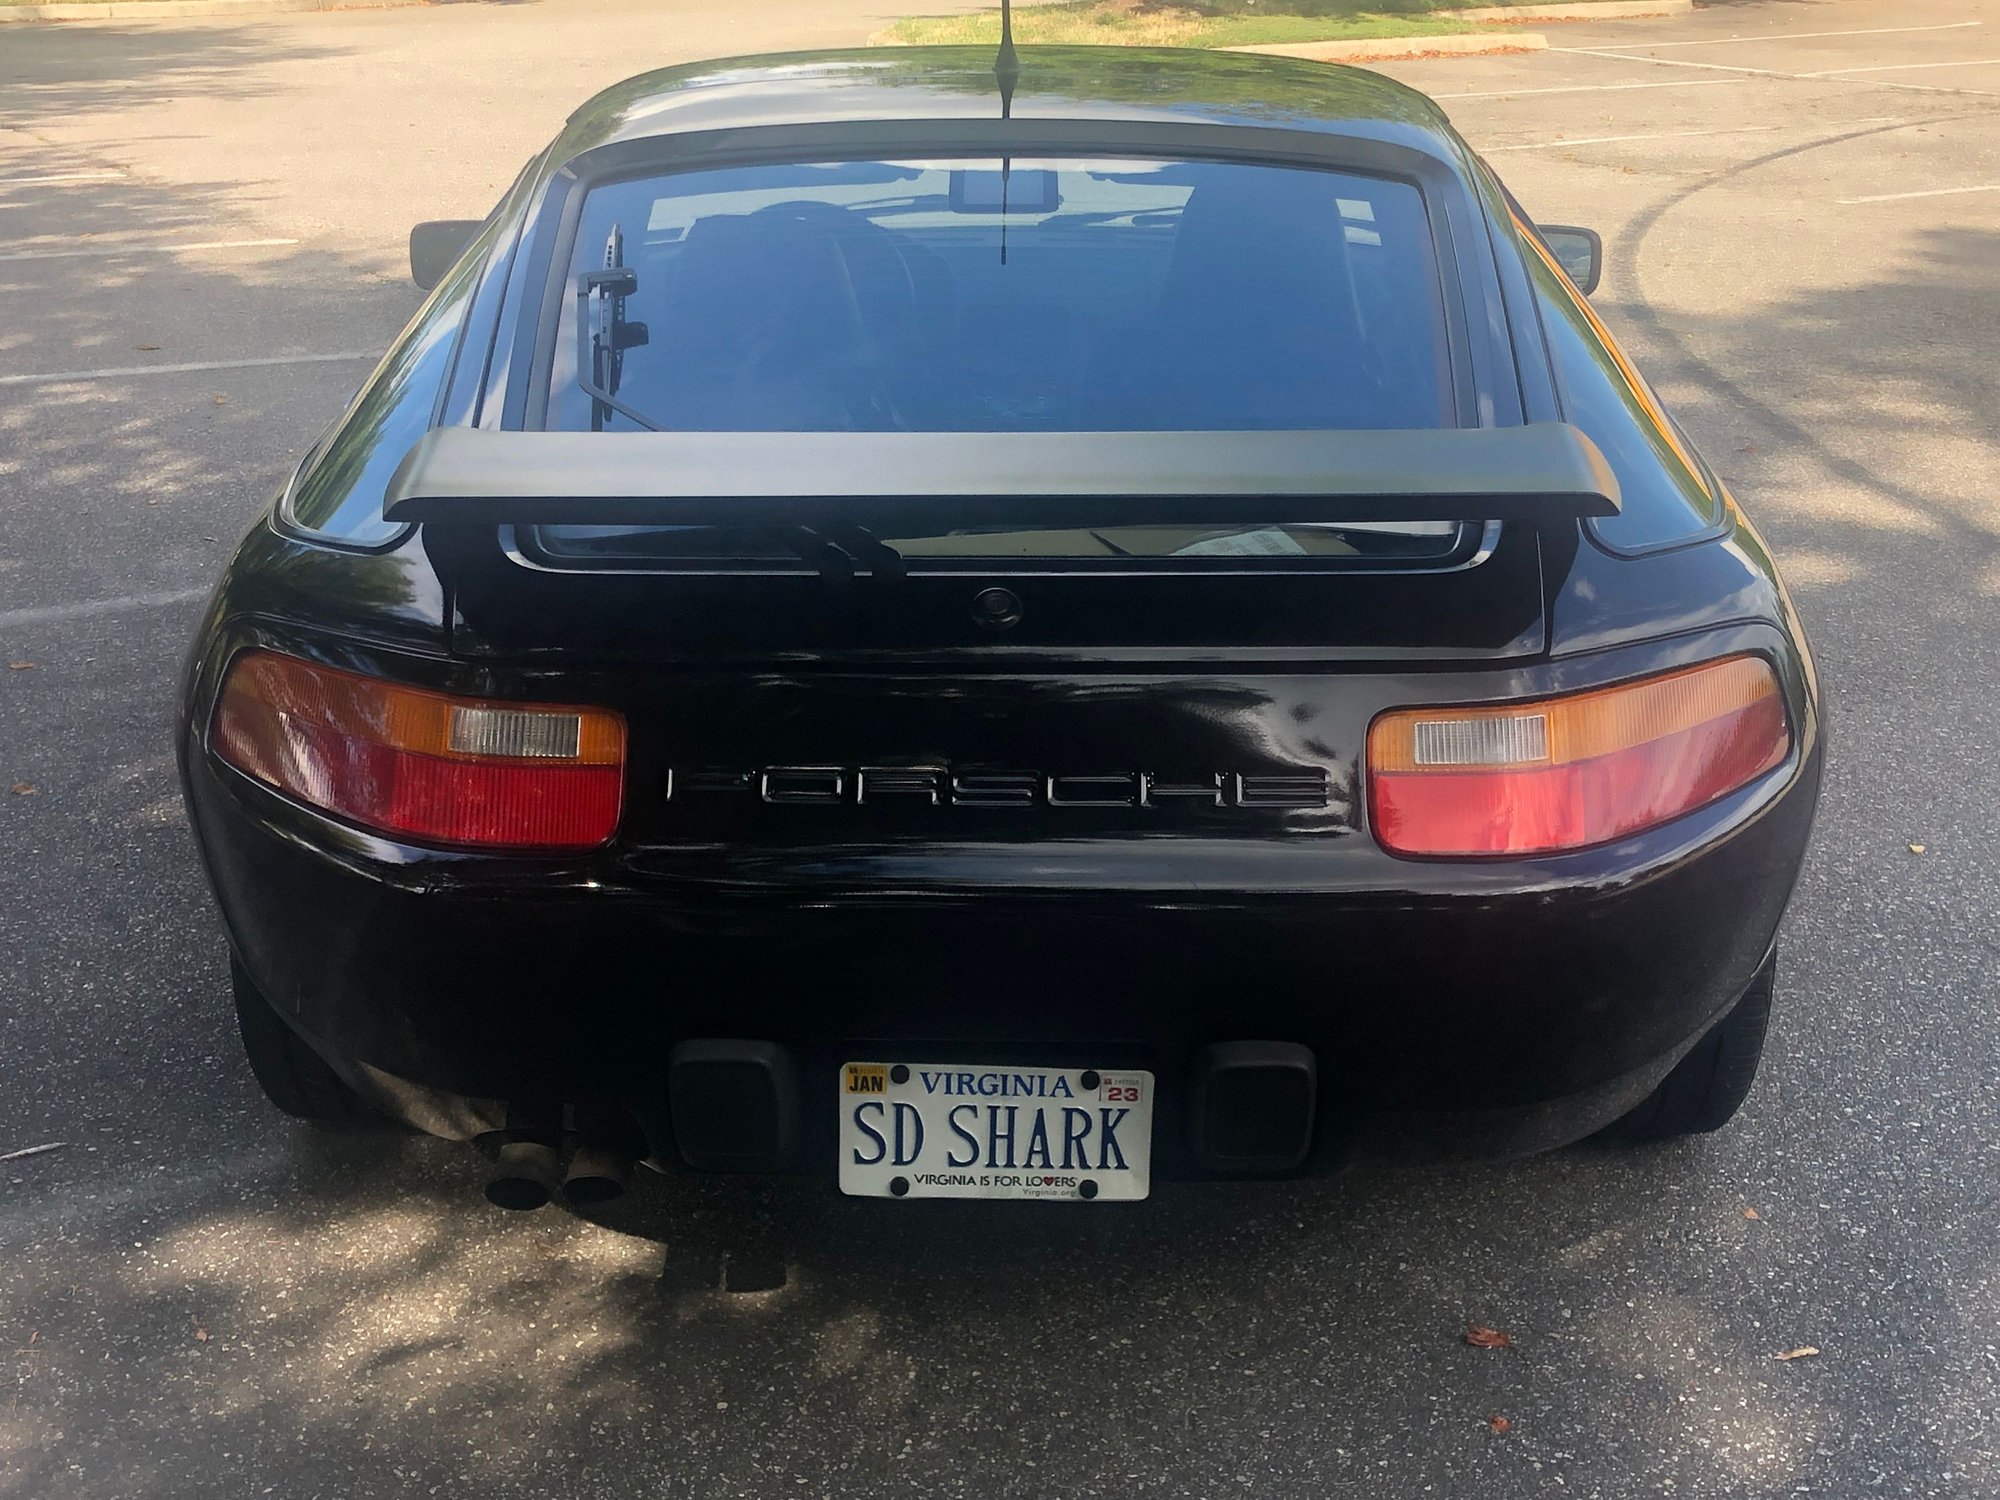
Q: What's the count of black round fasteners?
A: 4